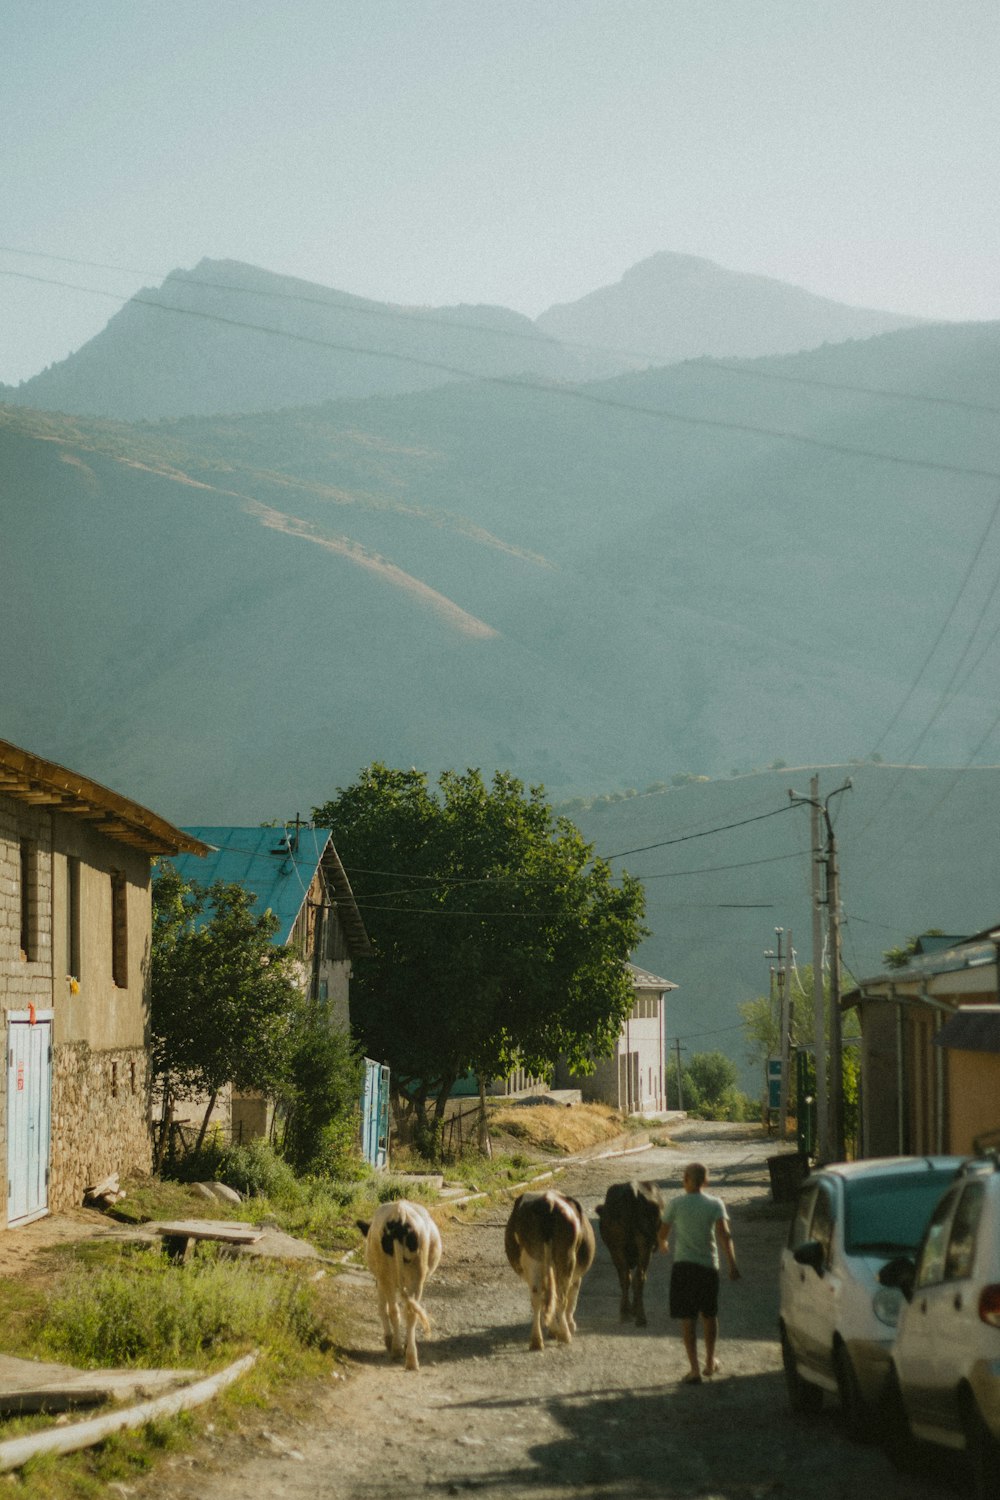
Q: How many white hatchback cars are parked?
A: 2